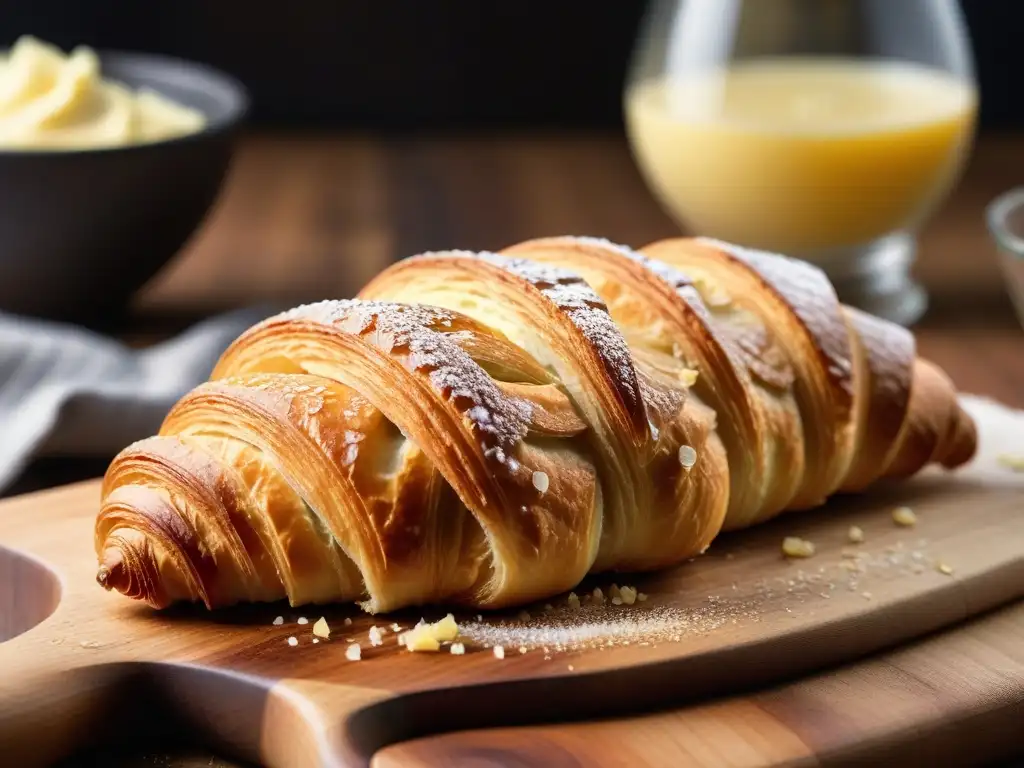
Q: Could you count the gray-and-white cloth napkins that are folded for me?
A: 1